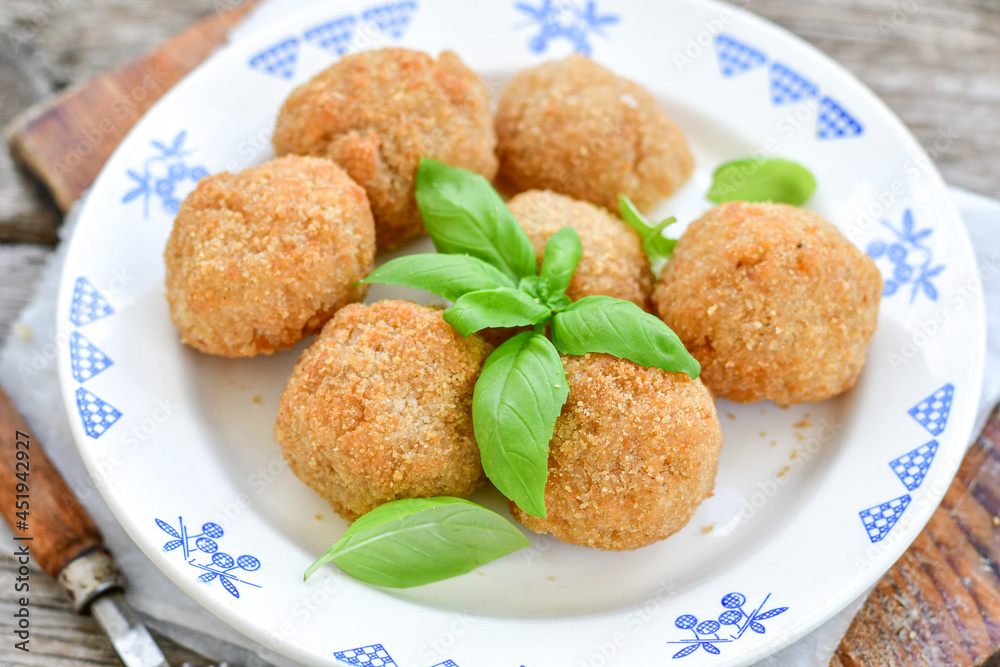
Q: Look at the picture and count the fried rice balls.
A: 7